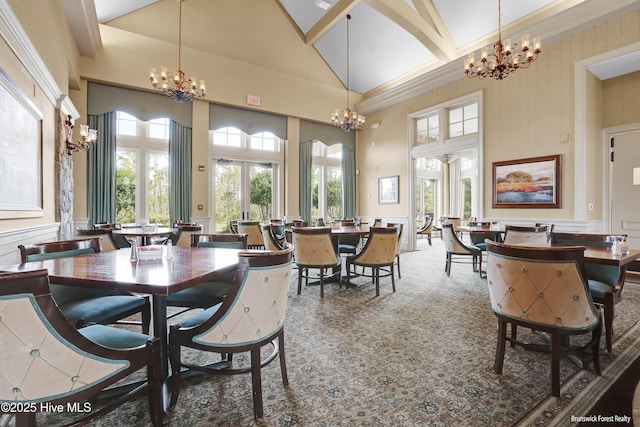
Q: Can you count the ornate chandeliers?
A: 3